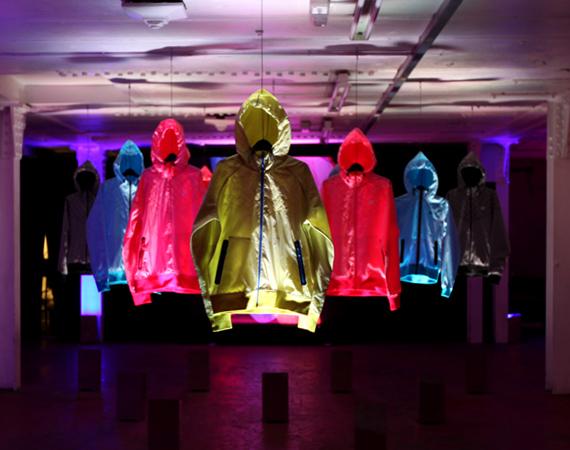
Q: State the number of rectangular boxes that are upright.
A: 9